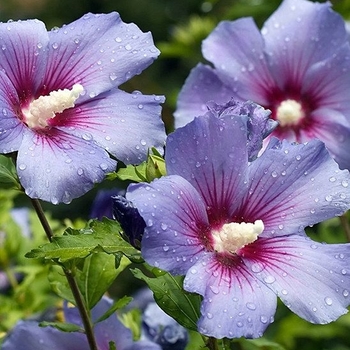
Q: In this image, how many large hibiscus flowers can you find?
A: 3